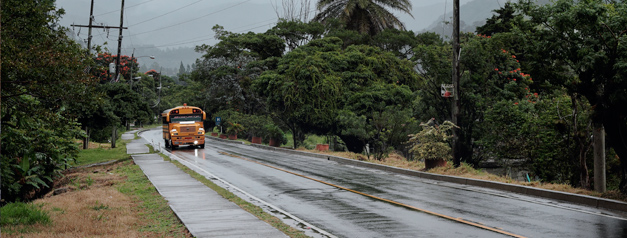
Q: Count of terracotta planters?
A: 7